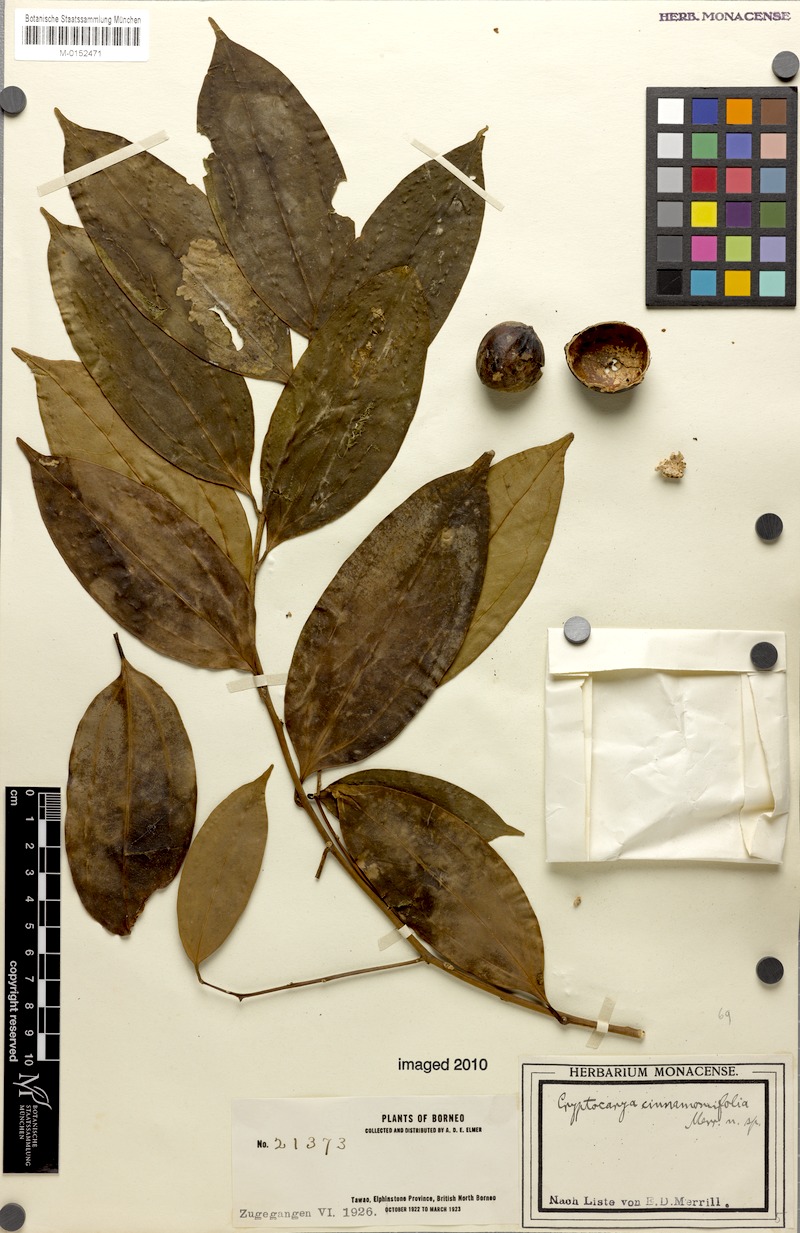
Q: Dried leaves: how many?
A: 13